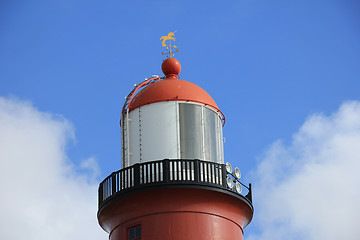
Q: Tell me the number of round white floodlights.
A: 4